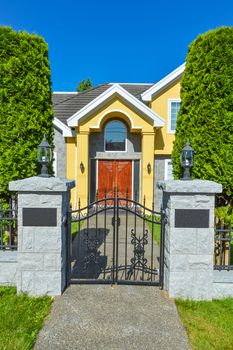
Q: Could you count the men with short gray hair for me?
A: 0